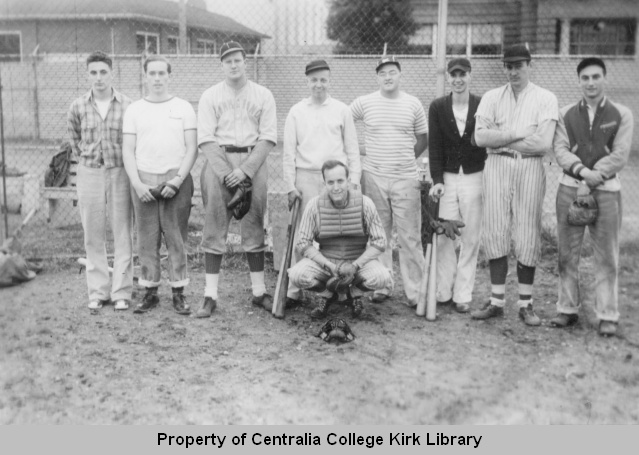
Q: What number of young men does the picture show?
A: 9